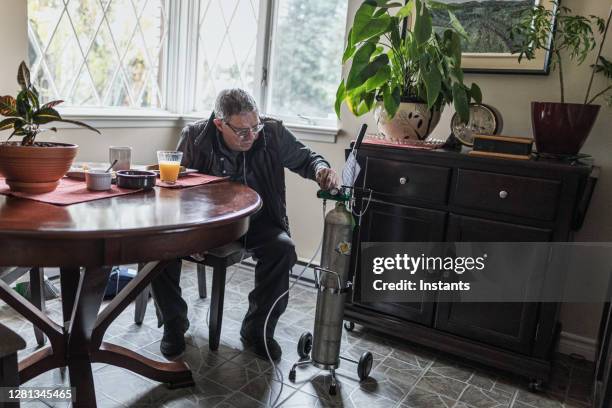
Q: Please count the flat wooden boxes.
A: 1